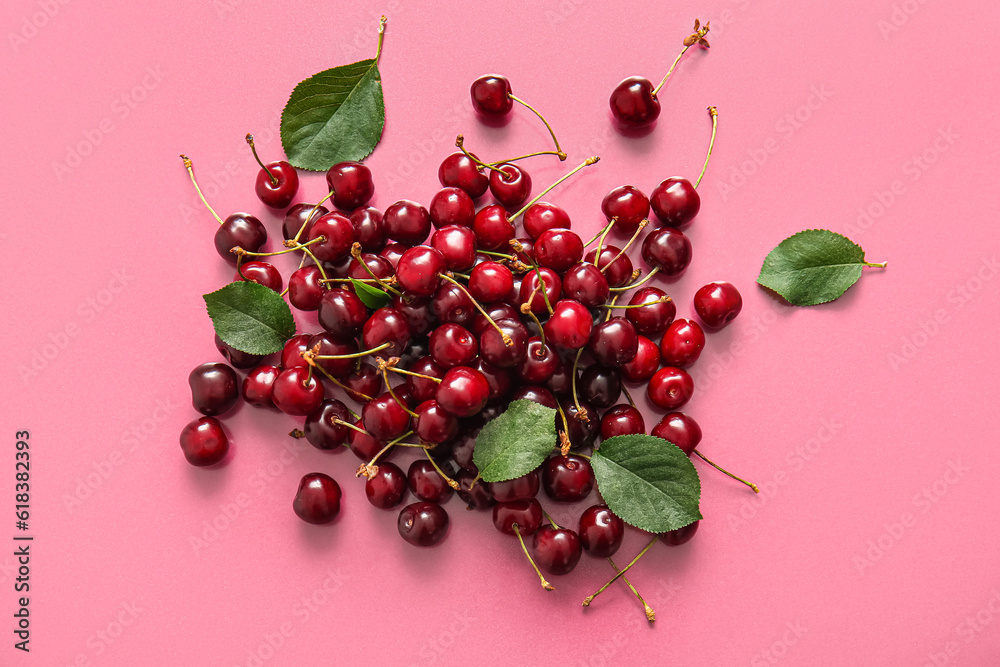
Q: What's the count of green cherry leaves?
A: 6